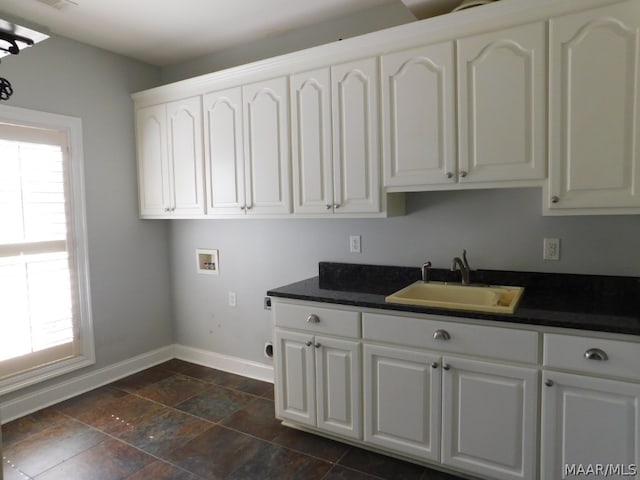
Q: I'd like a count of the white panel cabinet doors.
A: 14